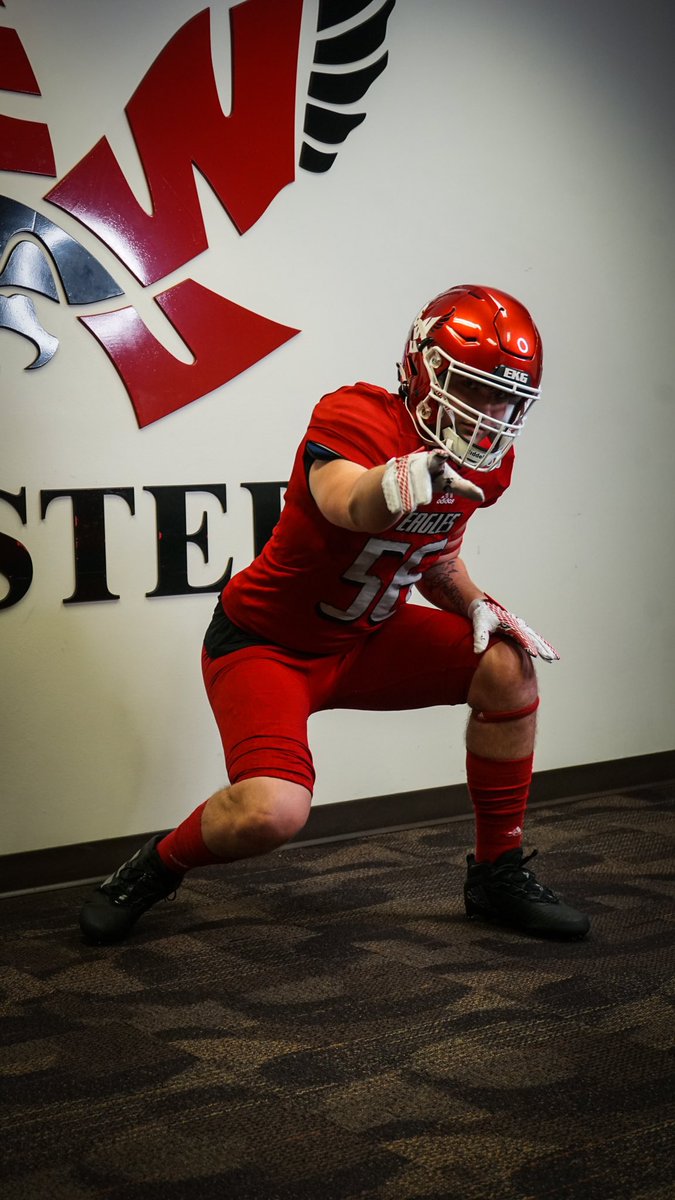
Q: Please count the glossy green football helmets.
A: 0